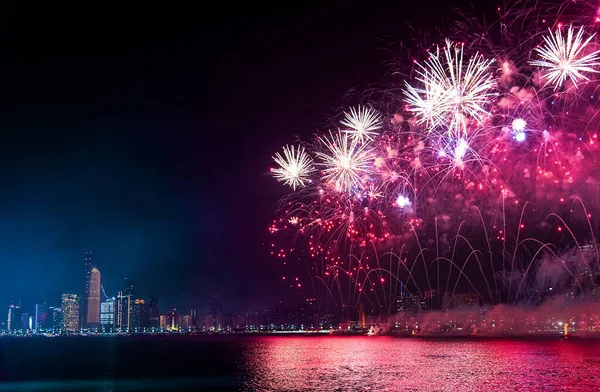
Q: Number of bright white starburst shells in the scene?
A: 6